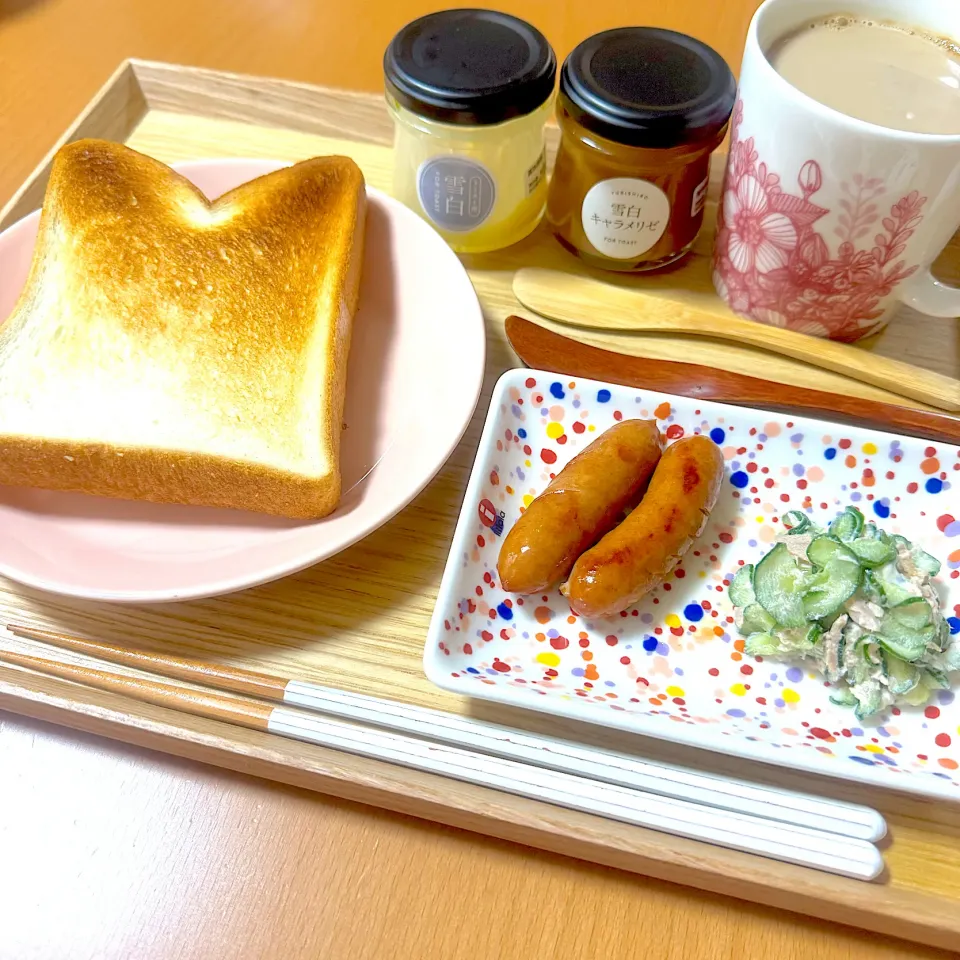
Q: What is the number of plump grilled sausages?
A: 2